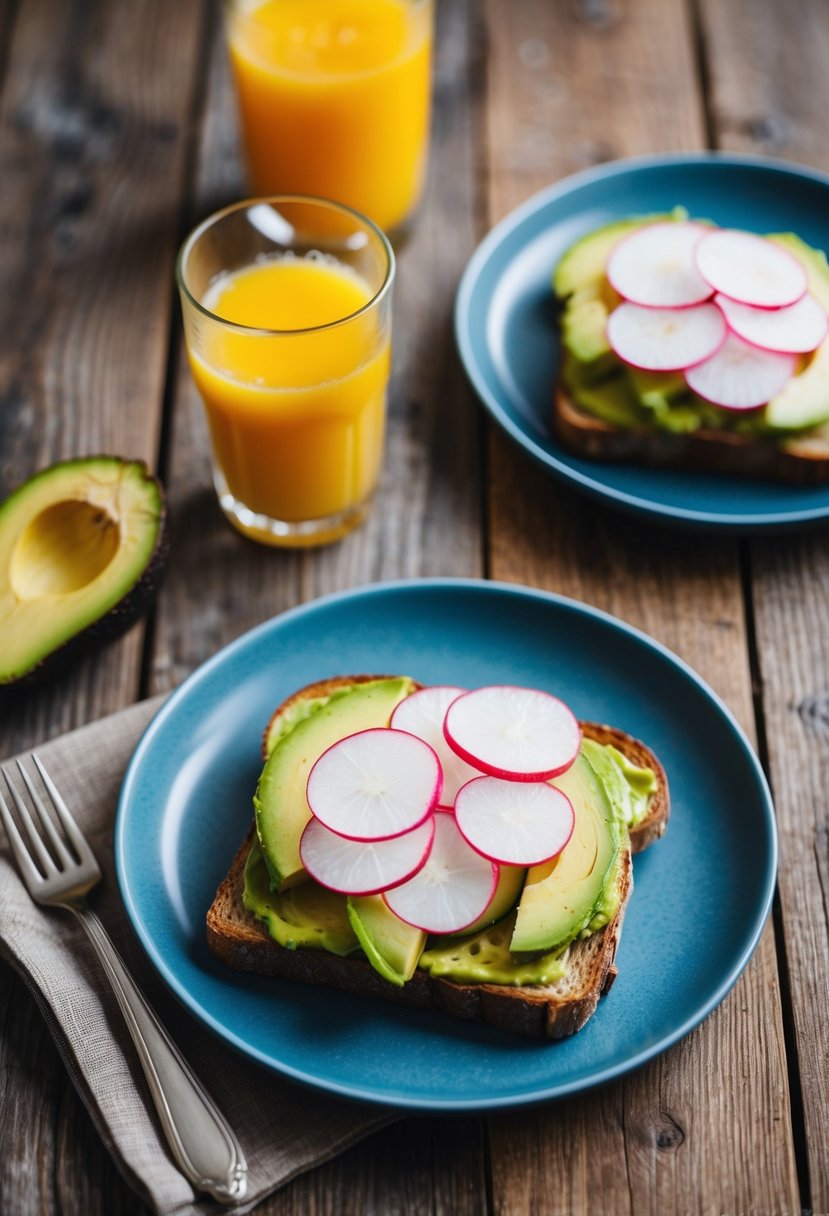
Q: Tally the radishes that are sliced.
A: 11